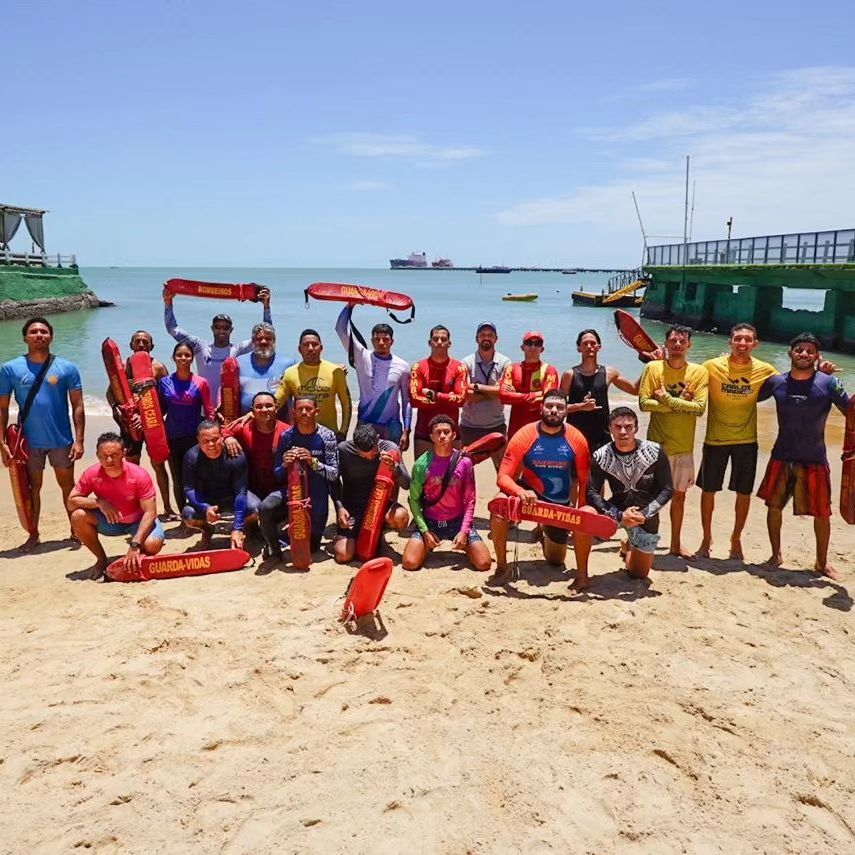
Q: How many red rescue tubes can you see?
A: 14